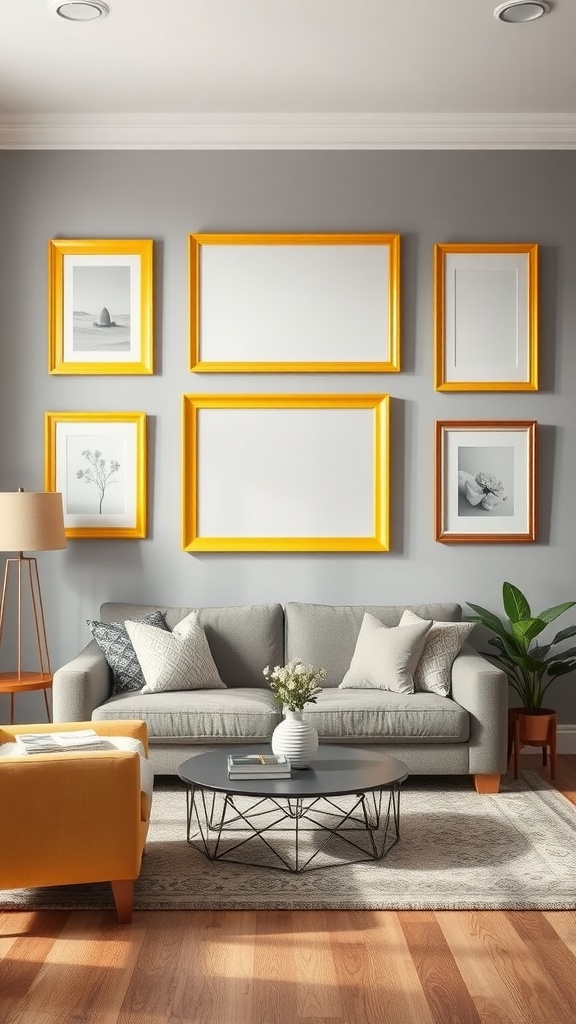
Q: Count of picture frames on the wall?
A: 6